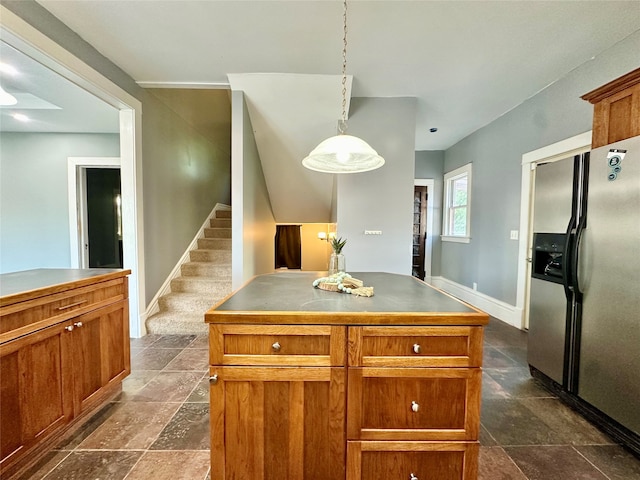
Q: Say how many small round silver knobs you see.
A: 7